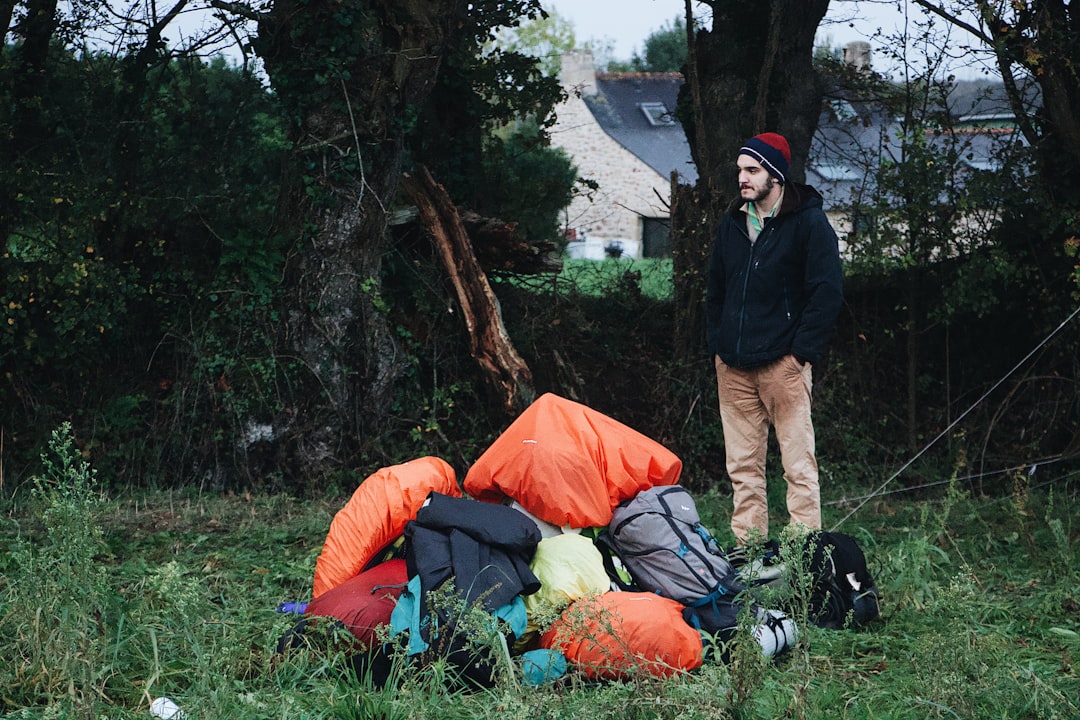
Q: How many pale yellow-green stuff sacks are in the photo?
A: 1